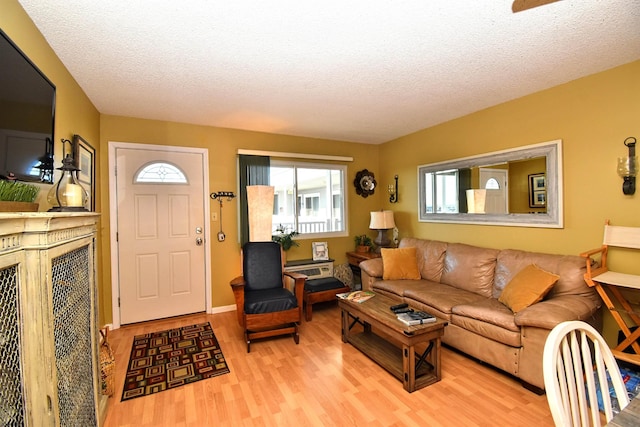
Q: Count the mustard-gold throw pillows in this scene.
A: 2